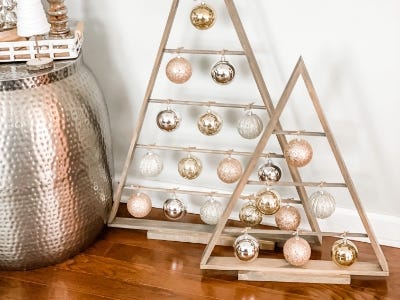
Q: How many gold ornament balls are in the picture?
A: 6